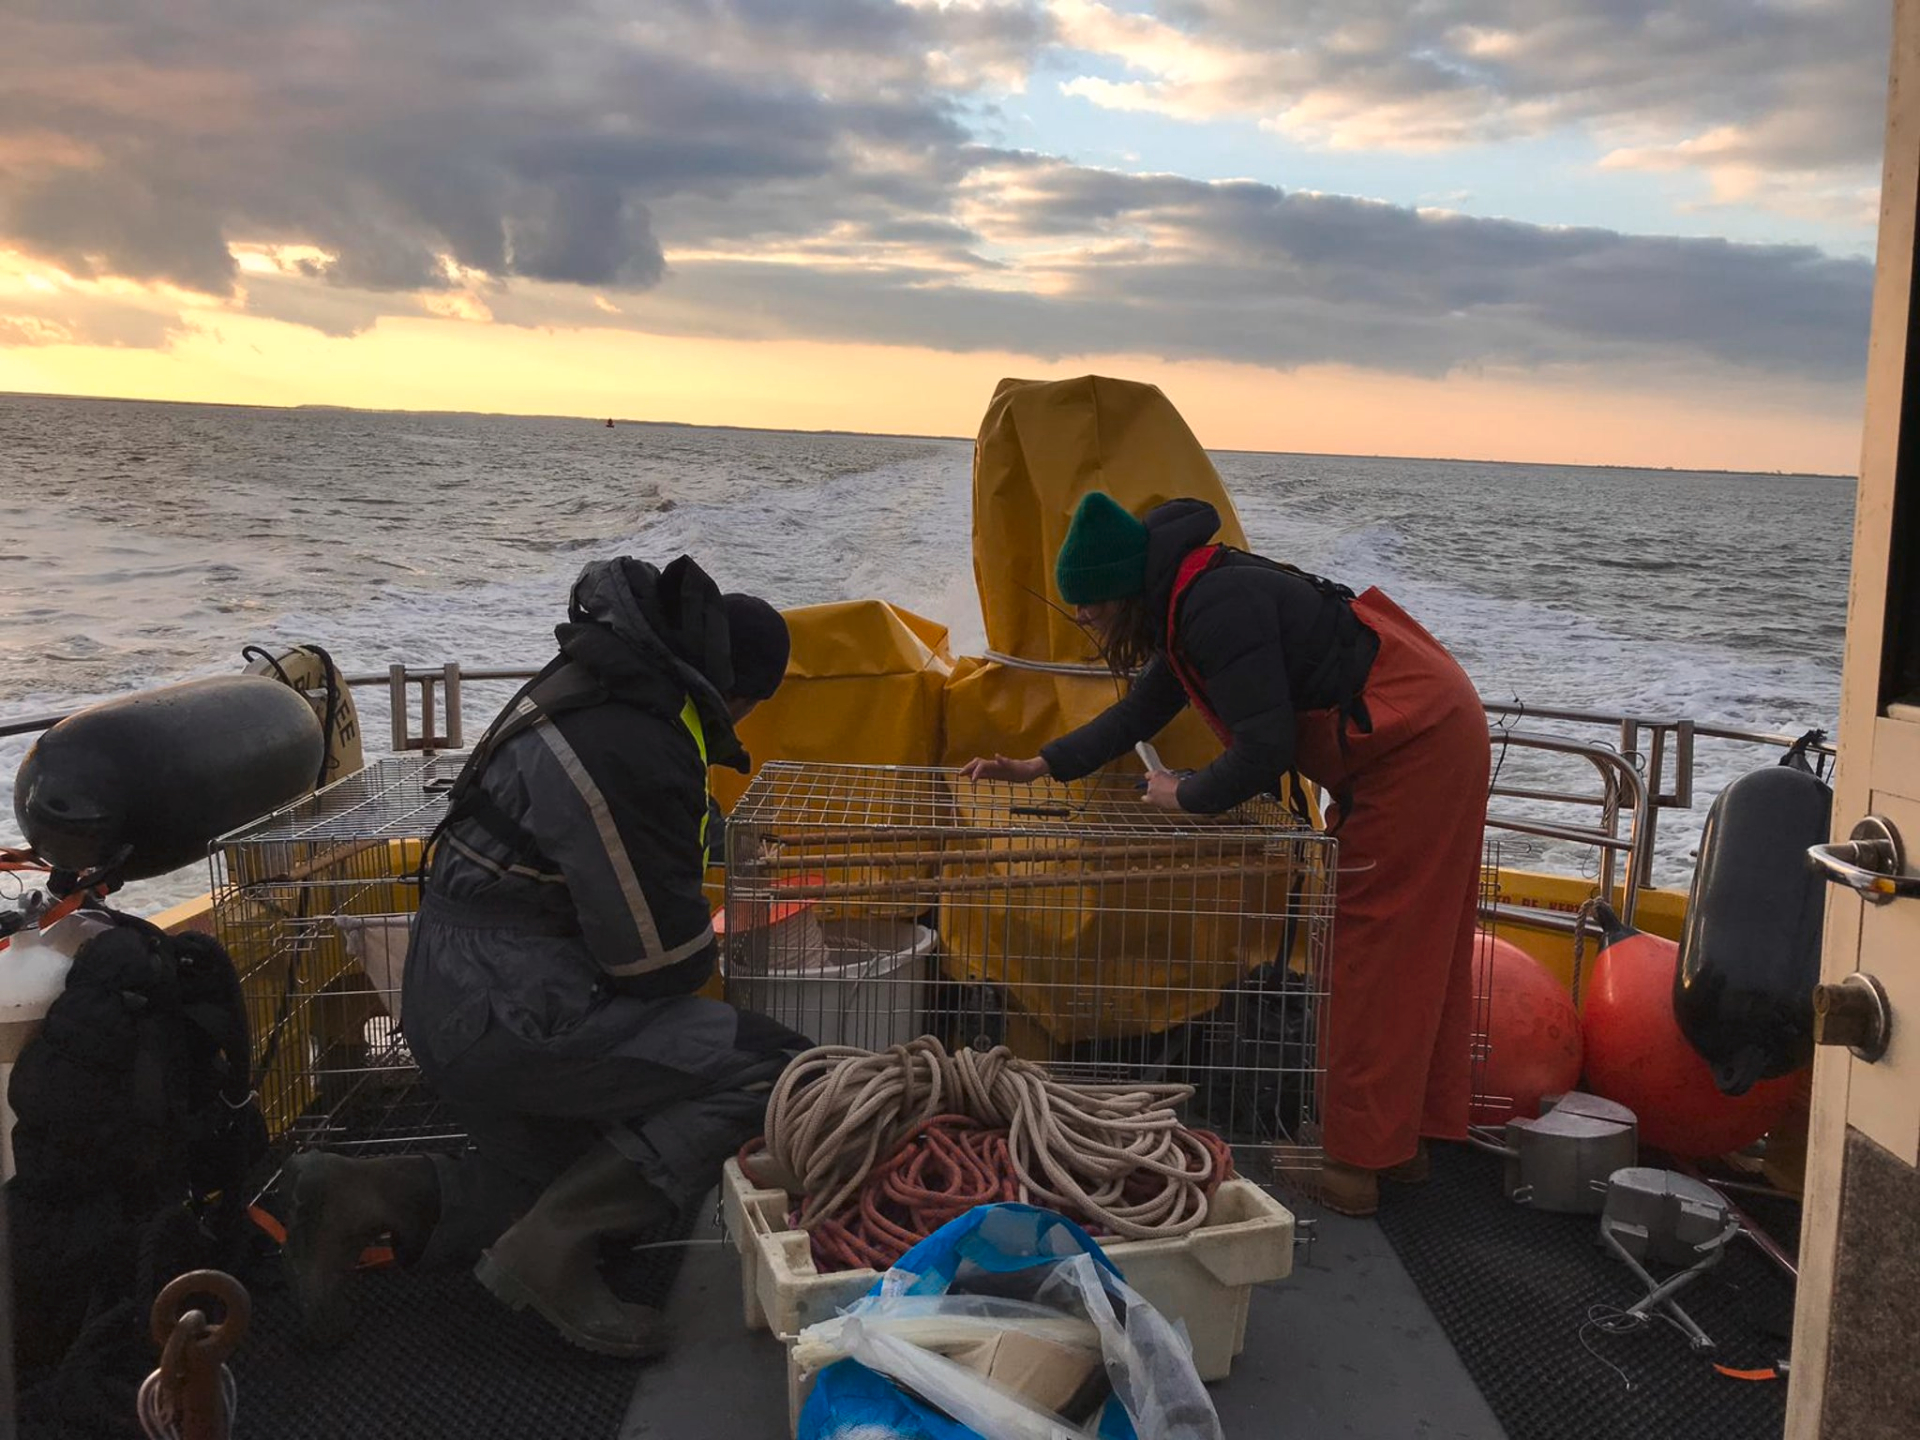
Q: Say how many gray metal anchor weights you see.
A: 2